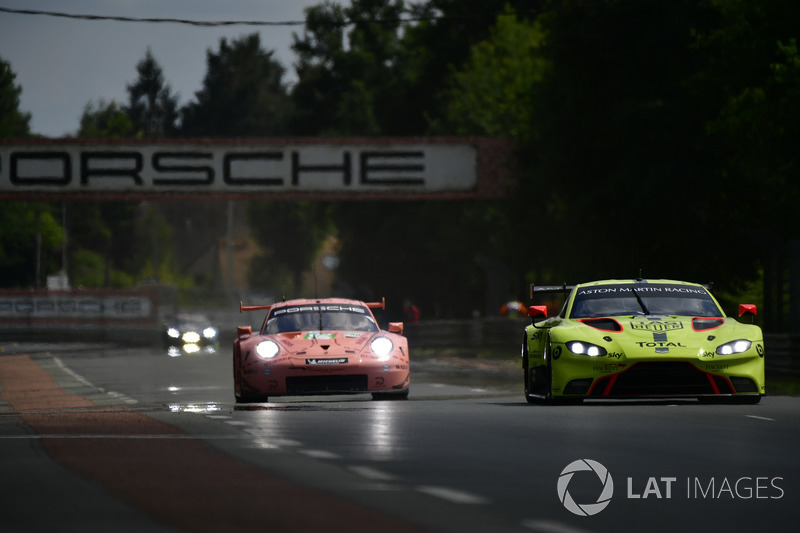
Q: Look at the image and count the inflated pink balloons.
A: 0